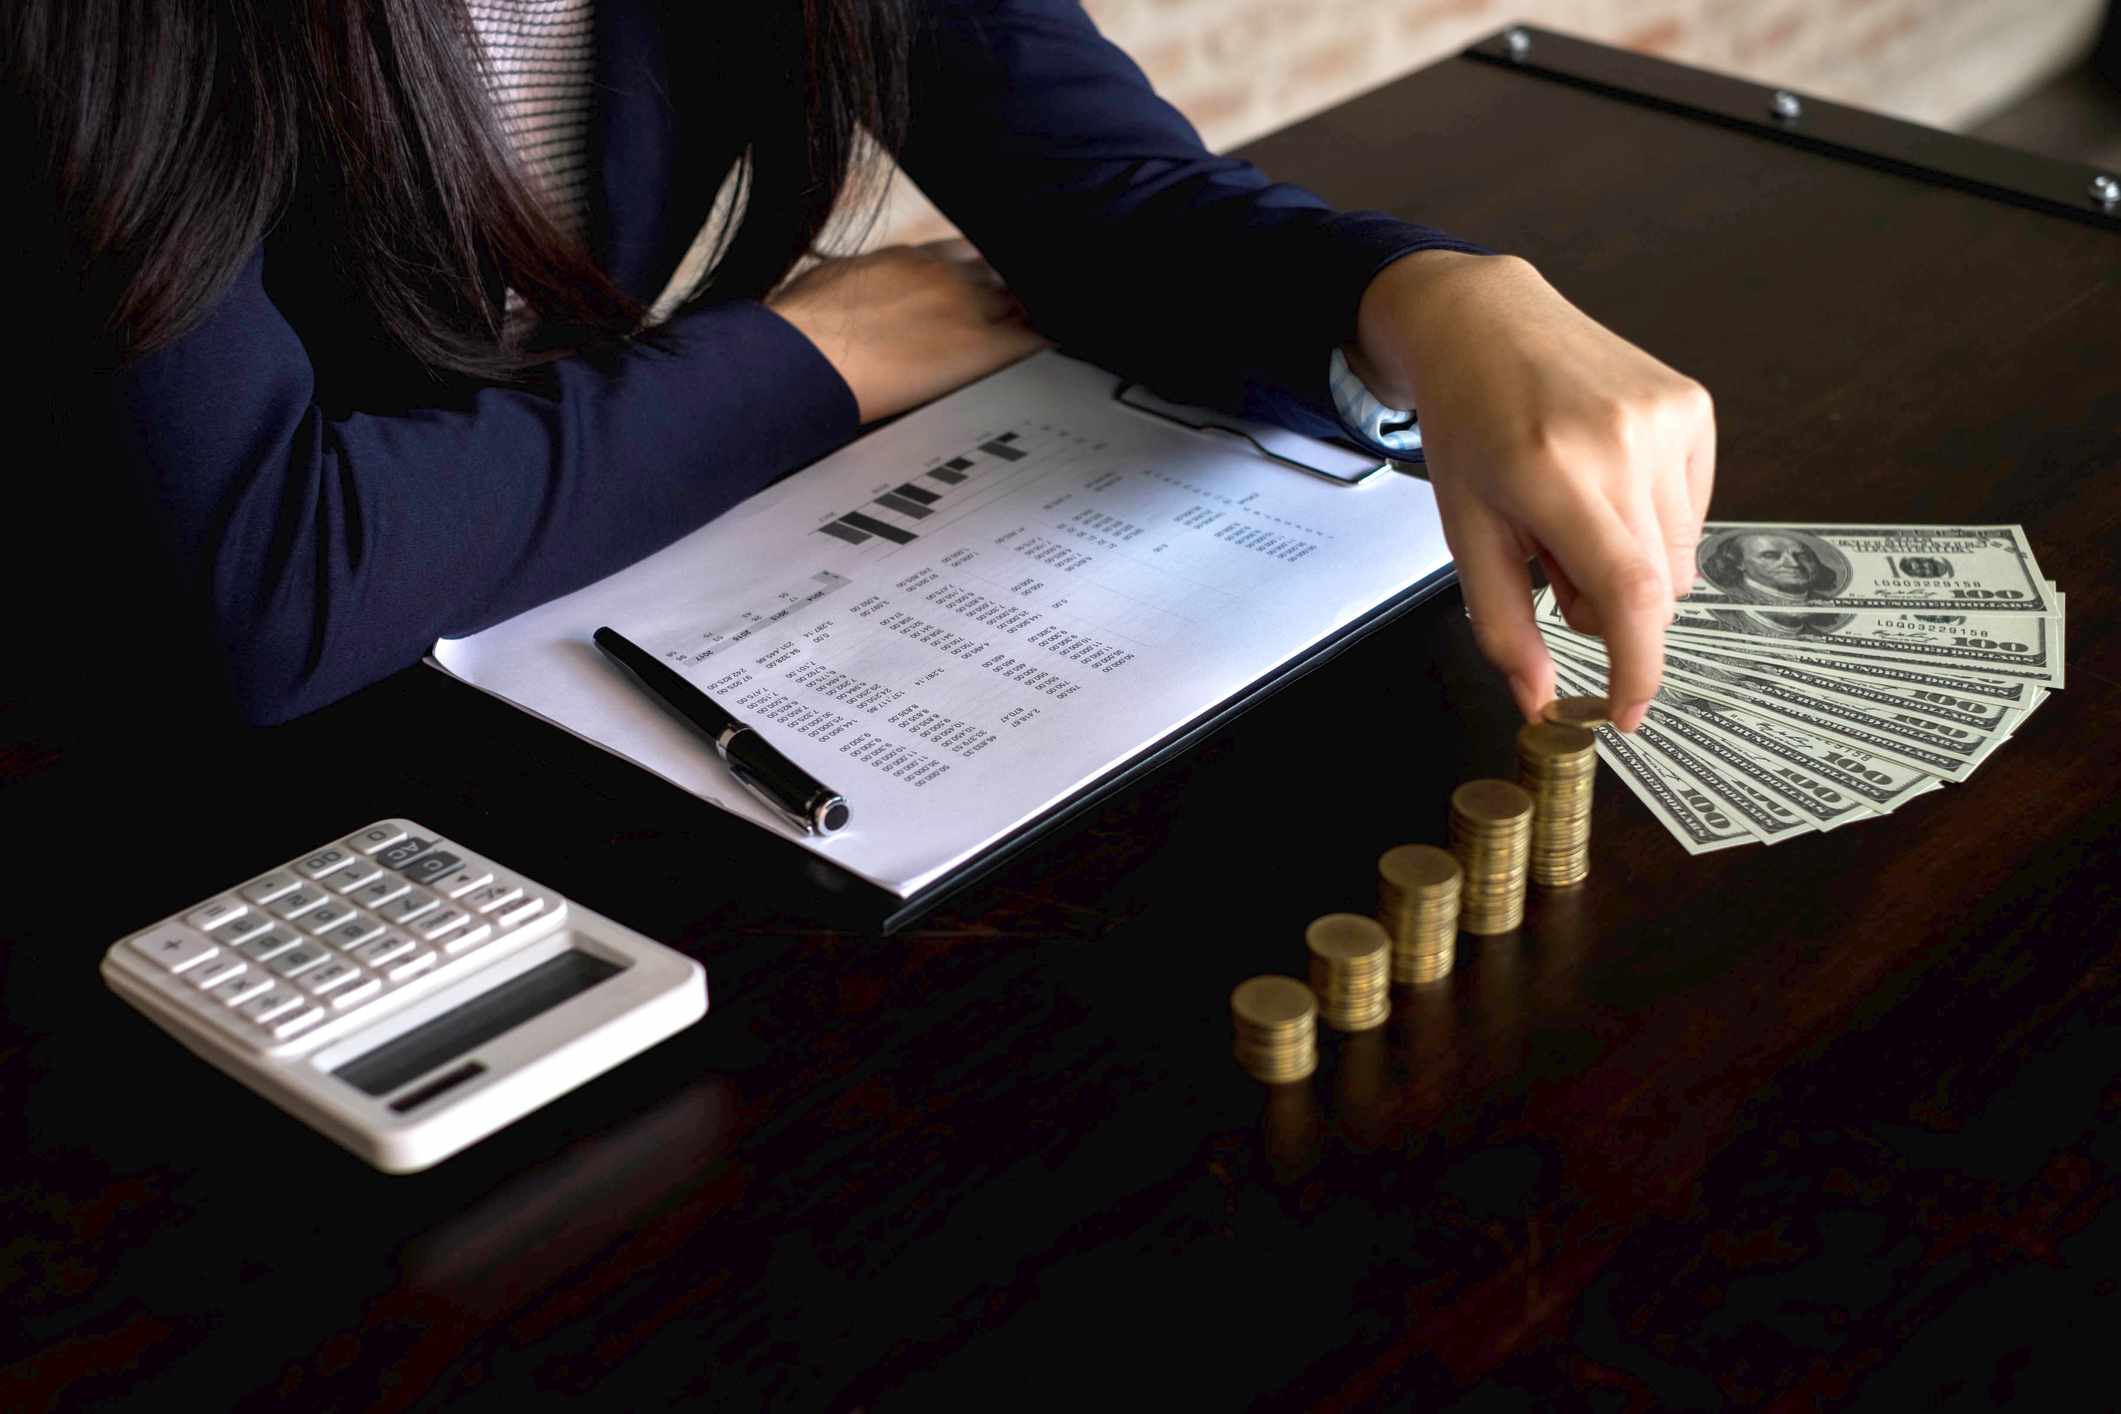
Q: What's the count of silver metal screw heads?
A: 3